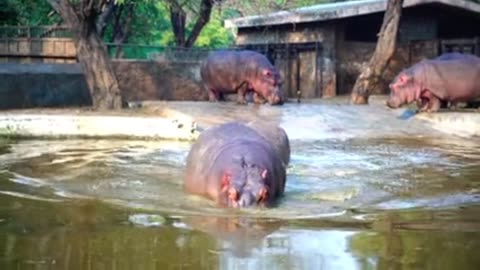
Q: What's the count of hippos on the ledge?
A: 2